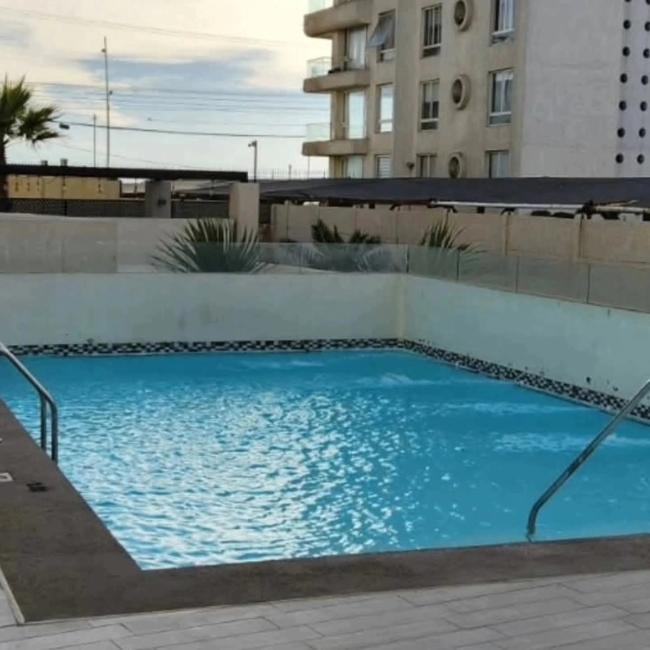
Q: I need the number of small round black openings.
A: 14